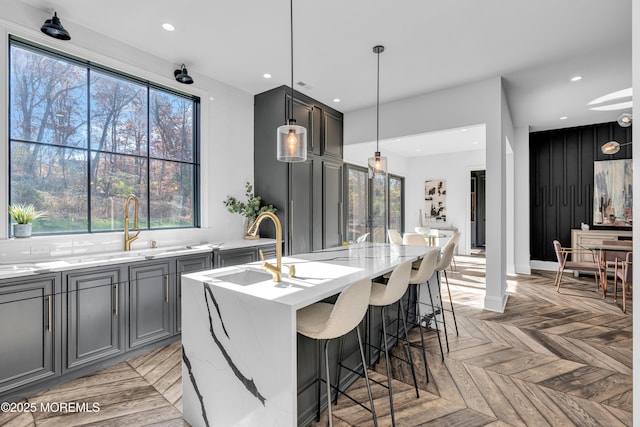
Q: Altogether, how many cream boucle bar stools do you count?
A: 4